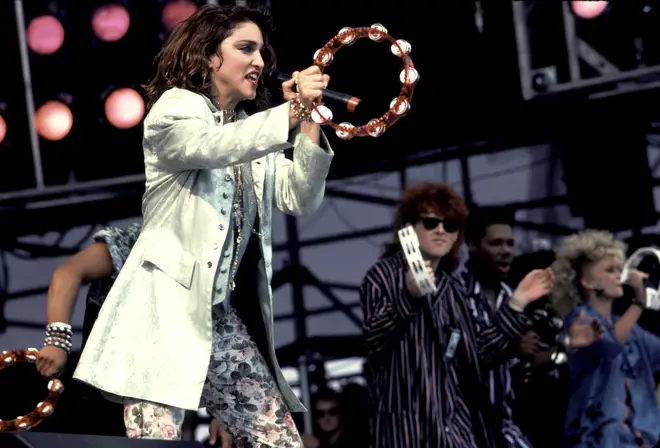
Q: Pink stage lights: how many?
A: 7